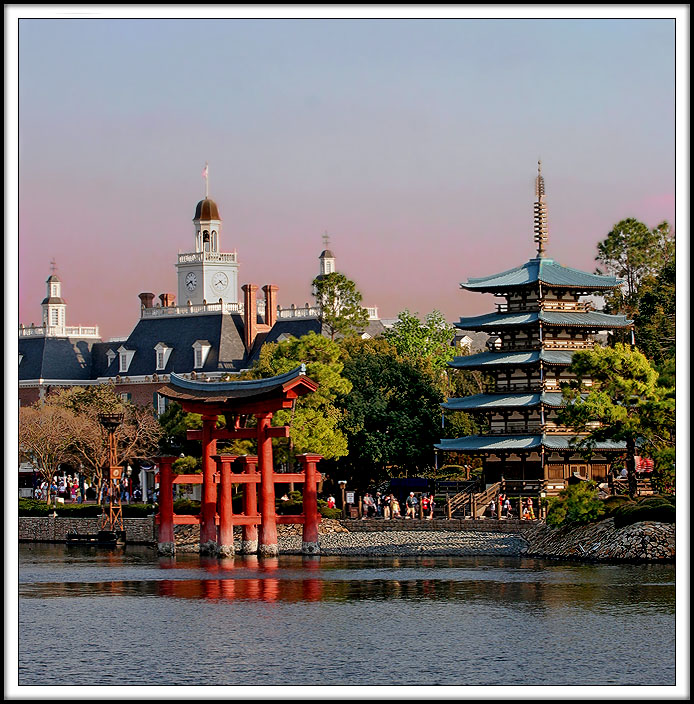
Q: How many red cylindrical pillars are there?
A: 6